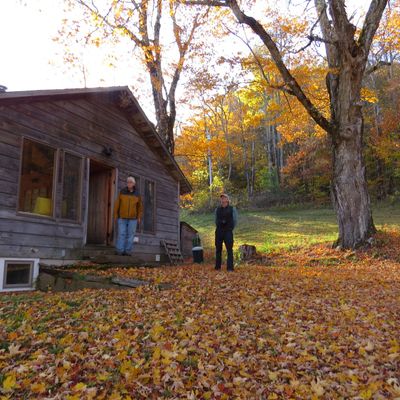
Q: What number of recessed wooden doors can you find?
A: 1